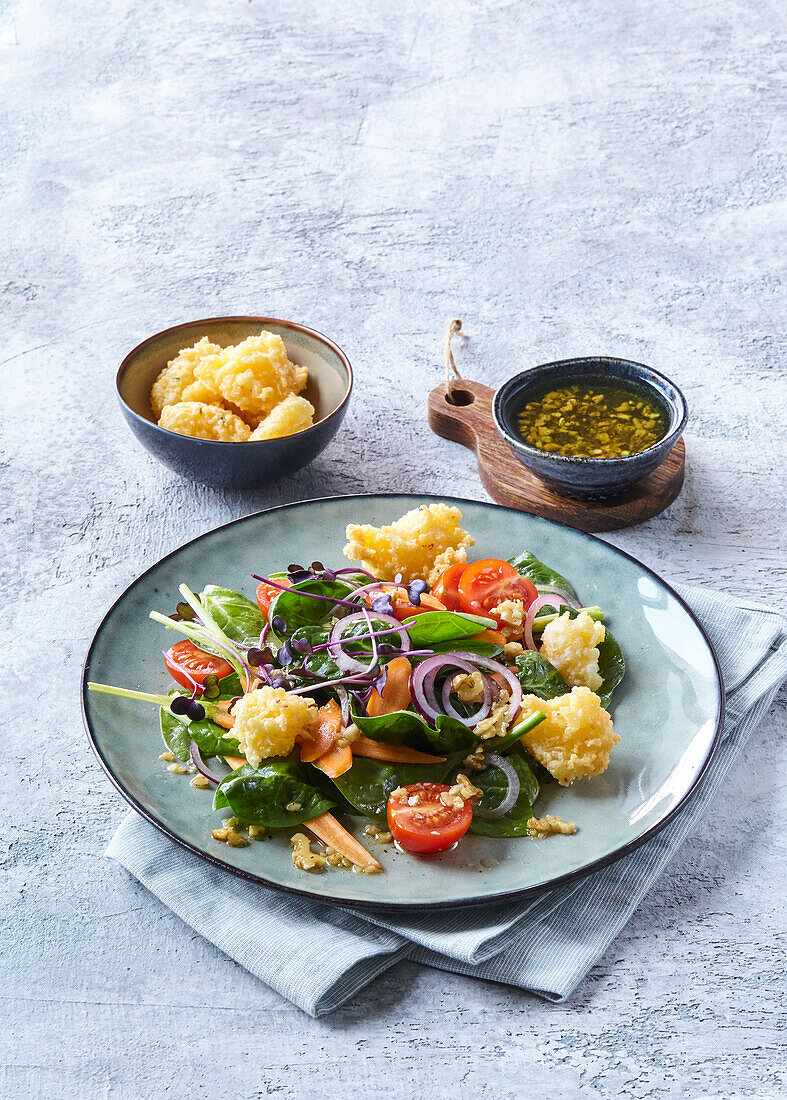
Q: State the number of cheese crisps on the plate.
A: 4